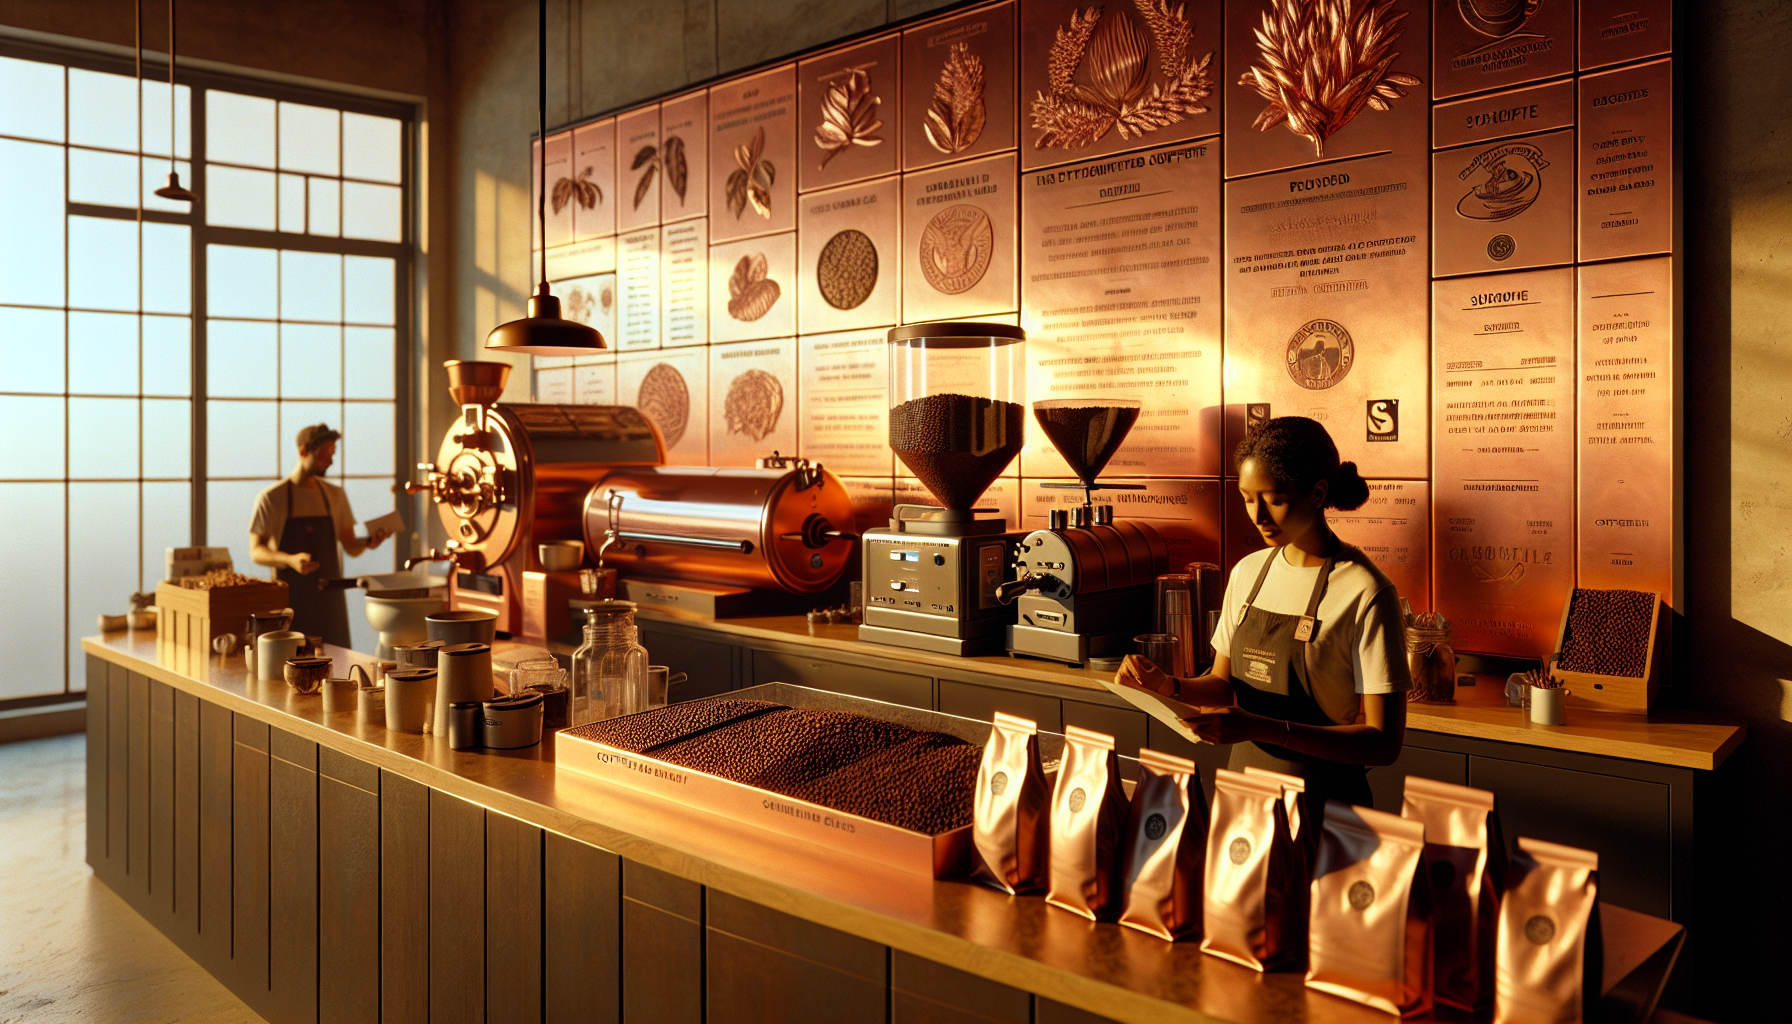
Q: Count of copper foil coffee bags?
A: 8